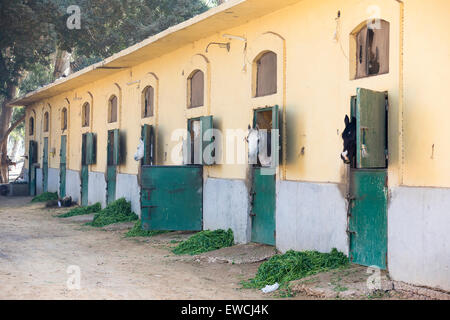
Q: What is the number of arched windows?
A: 9